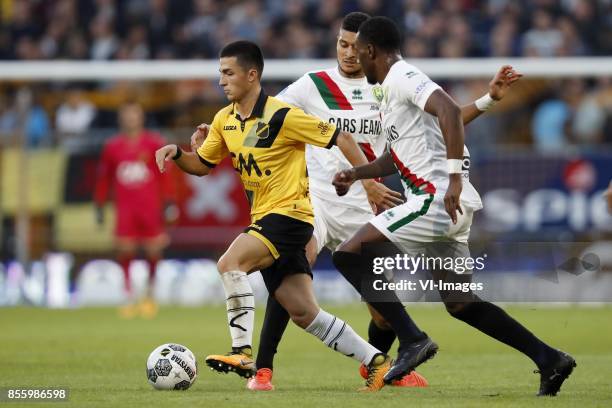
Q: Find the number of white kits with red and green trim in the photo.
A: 2